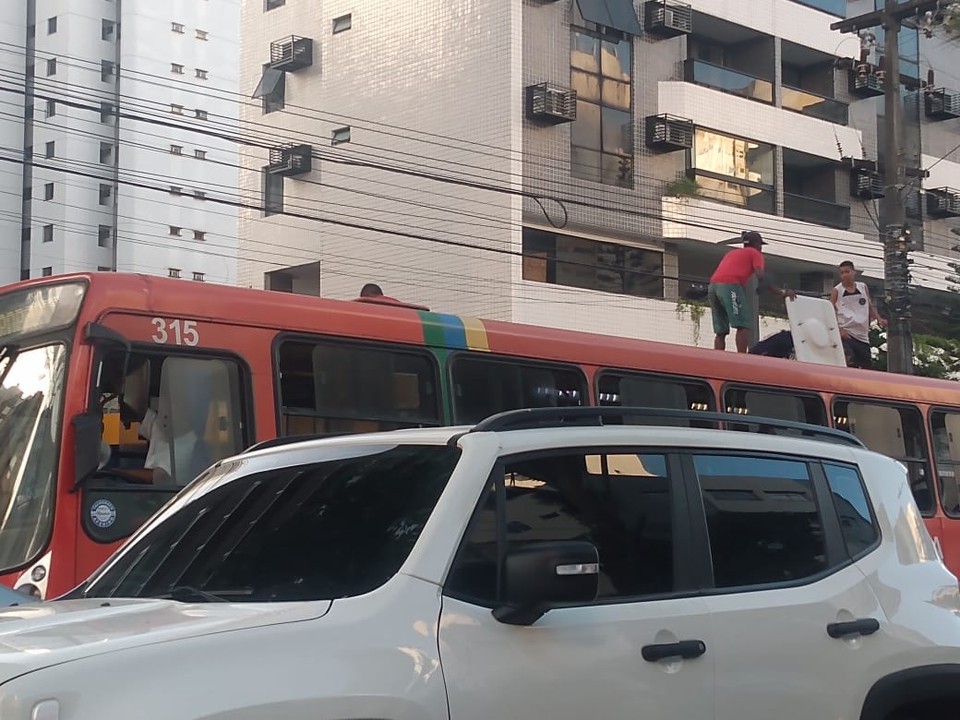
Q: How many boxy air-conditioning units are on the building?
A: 9